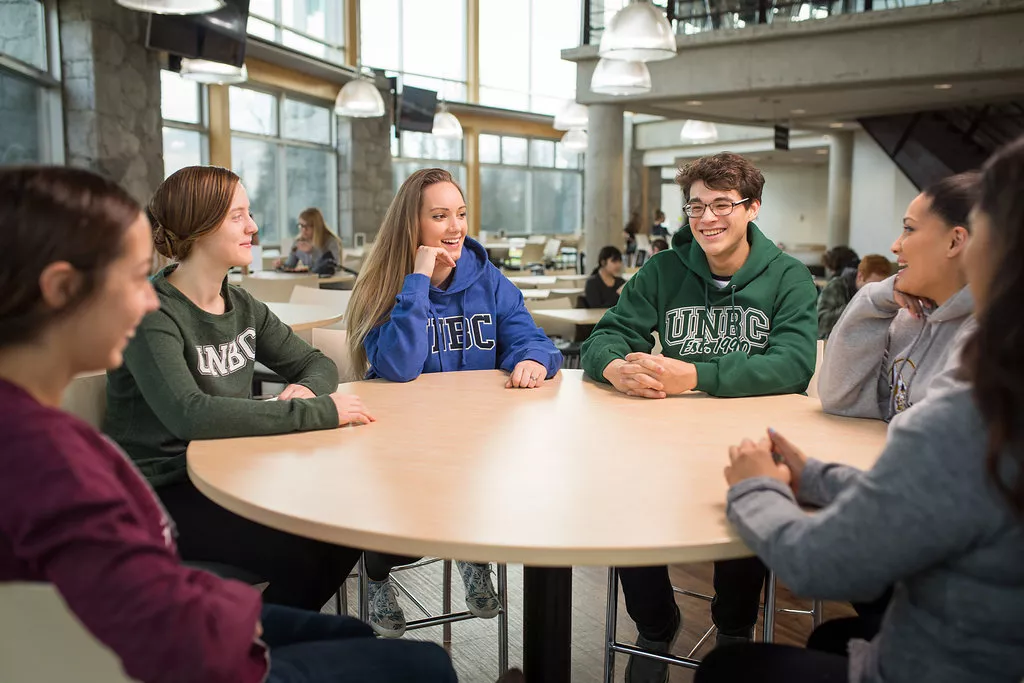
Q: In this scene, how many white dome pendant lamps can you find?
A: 9